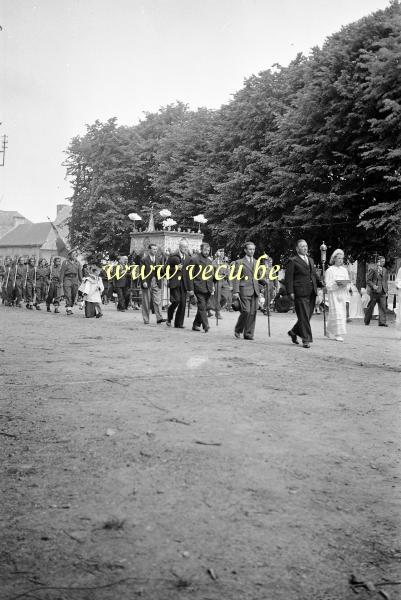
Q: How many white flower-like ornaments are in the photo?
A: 4